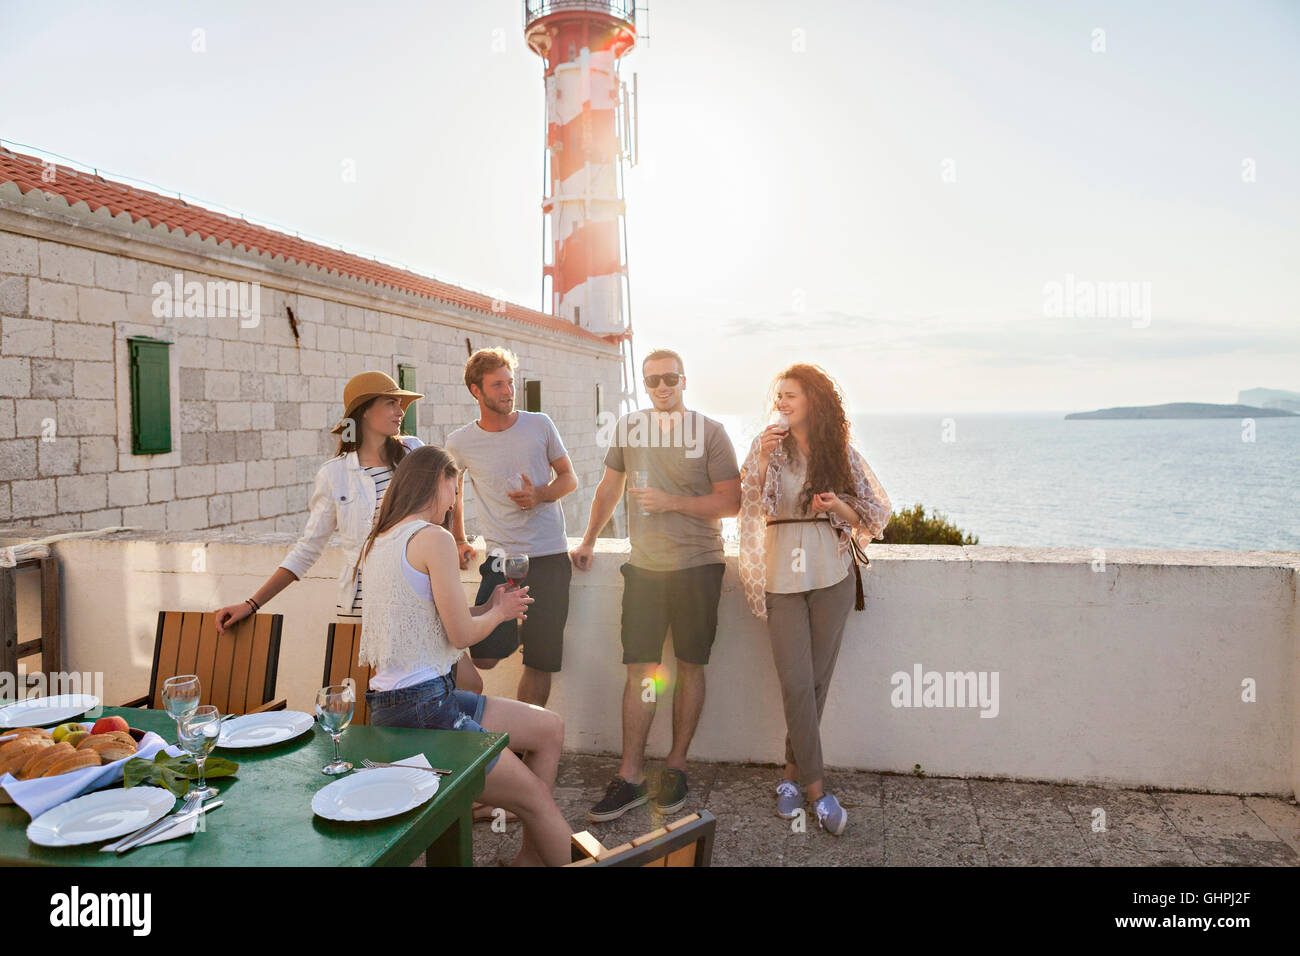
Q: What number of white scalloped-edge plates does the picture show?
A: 4